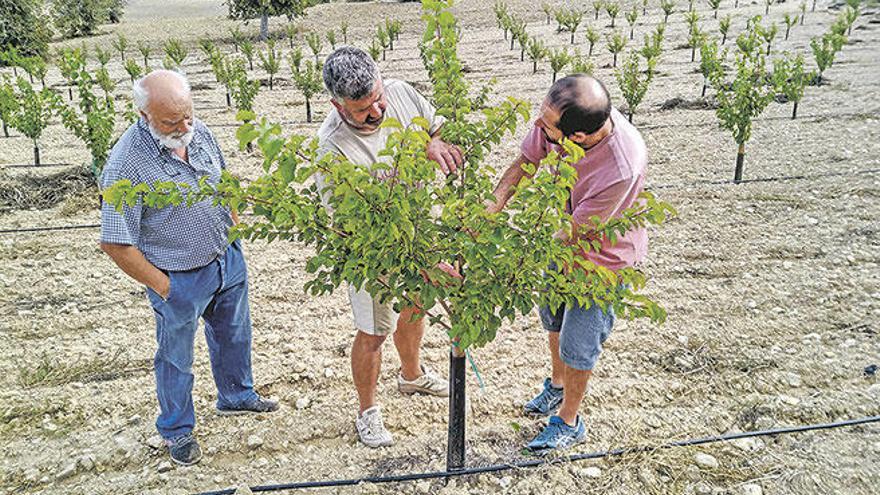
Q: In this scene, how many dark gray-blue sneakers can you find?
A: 2